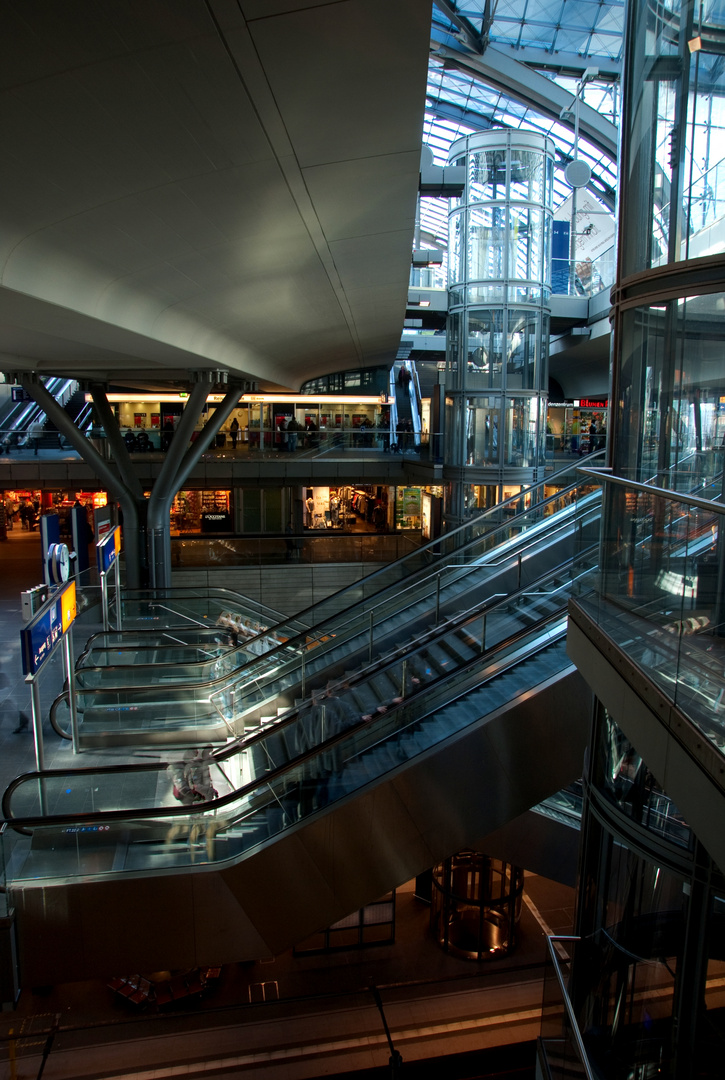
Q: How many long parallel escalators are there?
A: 2